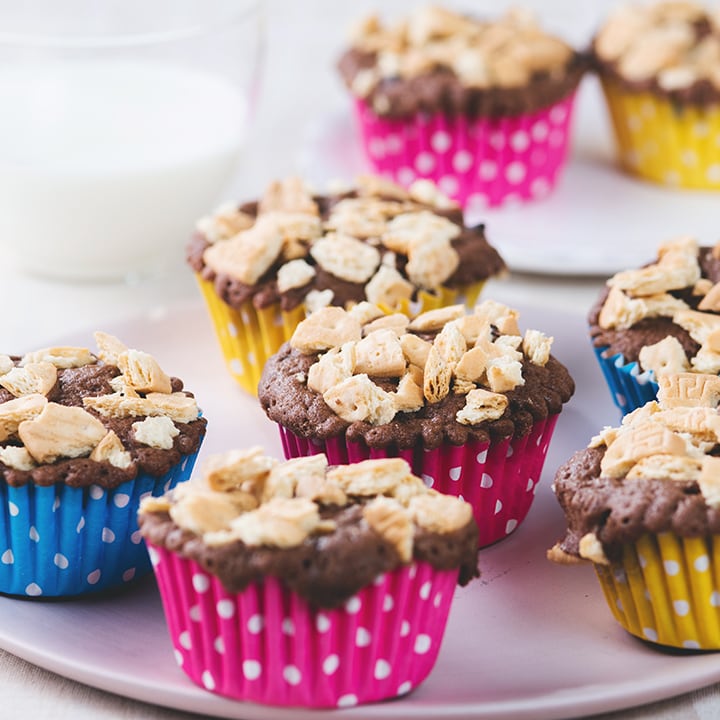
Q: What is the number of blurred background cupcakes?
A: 2